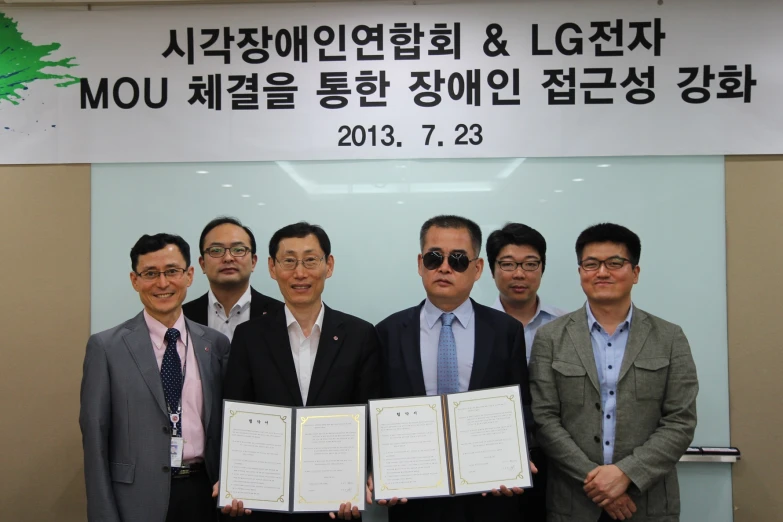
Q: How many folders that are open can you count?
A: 2